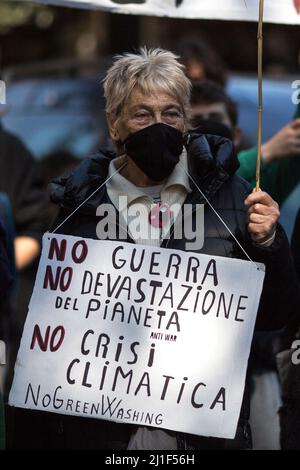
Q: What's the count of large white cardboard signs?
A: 1